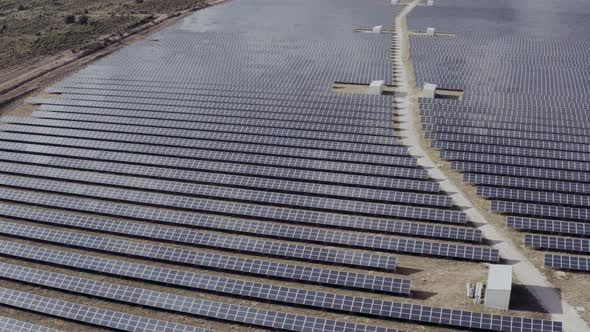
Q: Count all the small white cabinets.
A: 7